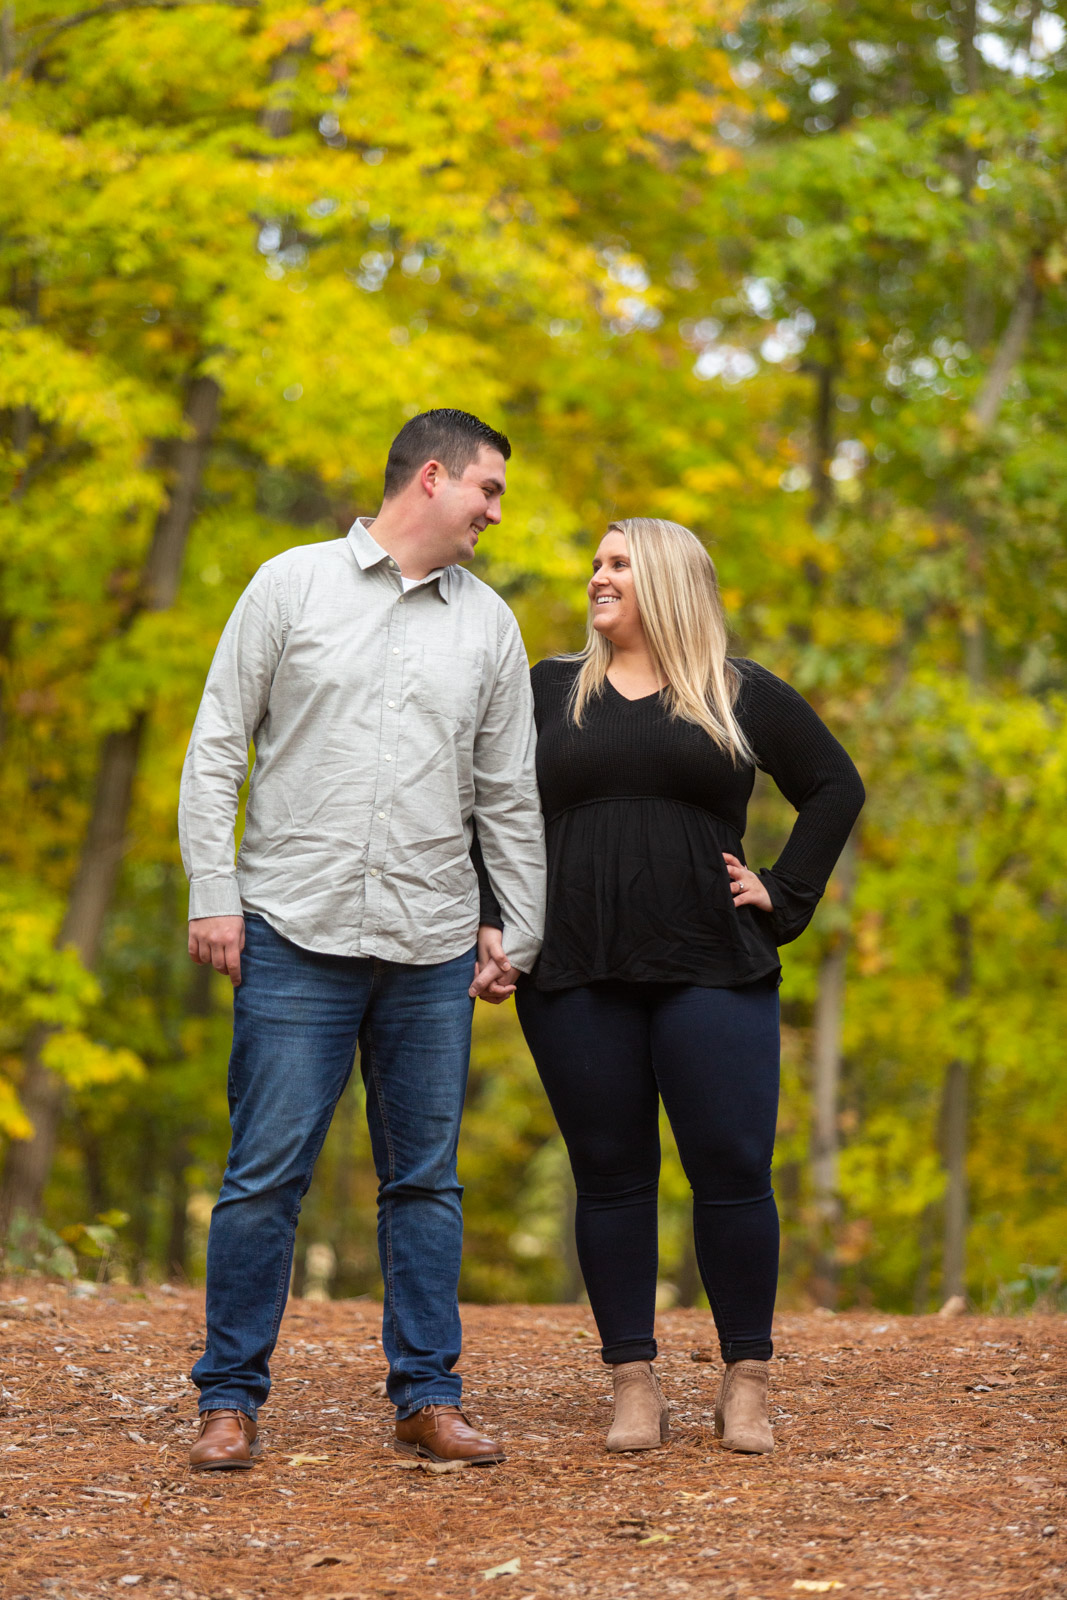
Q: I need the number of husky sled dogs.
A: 0